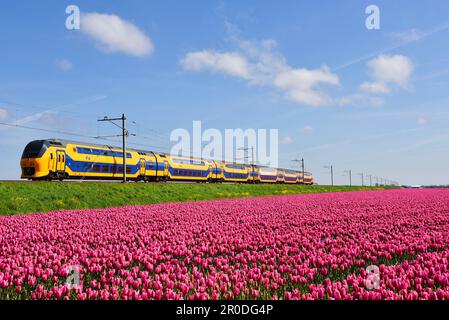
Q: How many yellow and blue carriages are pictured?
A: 6